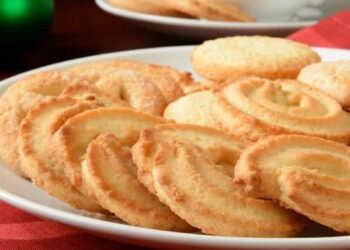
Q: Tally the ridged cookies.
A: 5